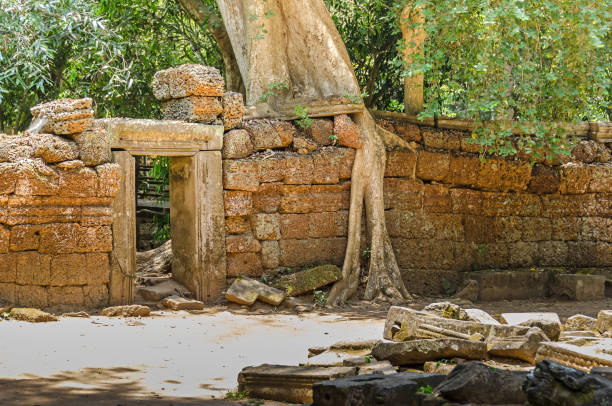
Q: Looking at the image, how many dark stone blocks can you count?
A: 3